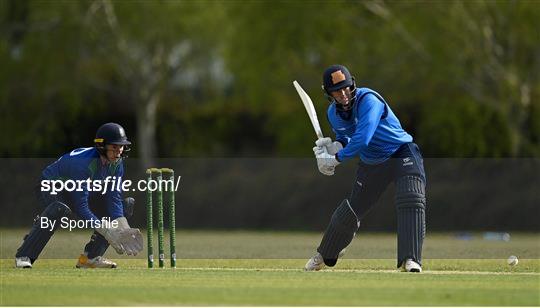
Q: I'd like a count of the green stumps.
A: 3